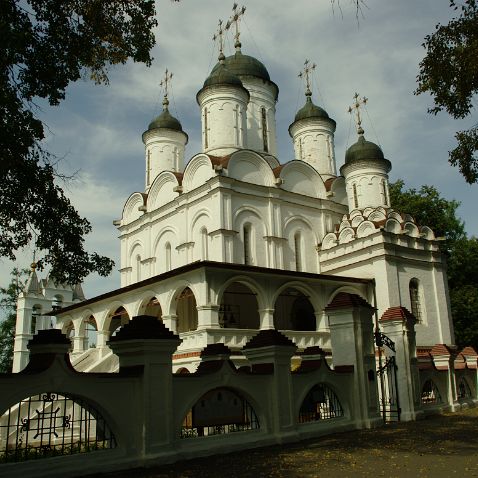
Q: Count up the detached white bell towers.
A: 1